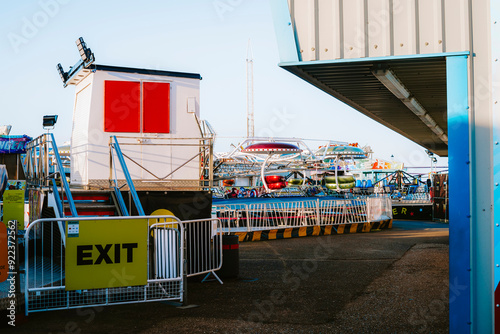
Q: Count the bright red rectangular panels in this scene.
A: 2